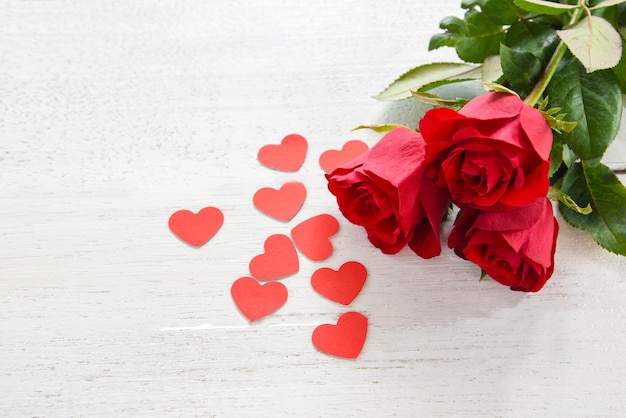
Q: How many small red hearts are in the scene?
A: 9